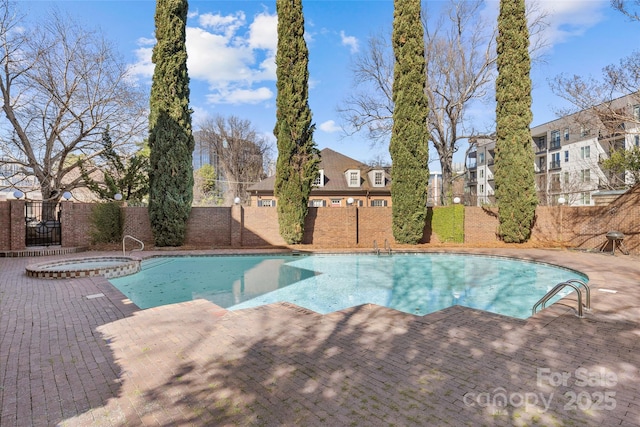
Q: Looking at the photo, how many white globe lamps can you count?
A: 7